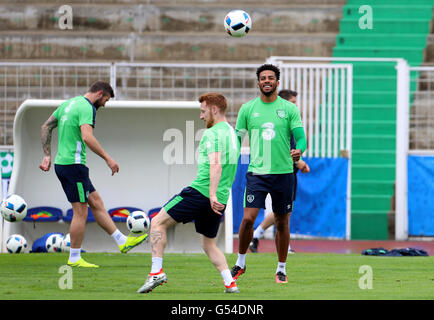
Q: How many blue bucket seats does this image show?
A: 4